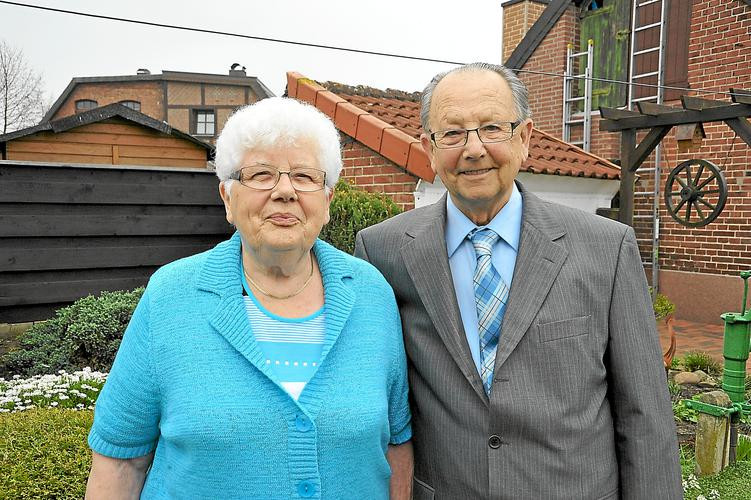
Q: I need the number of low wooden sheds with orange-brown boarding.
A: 1